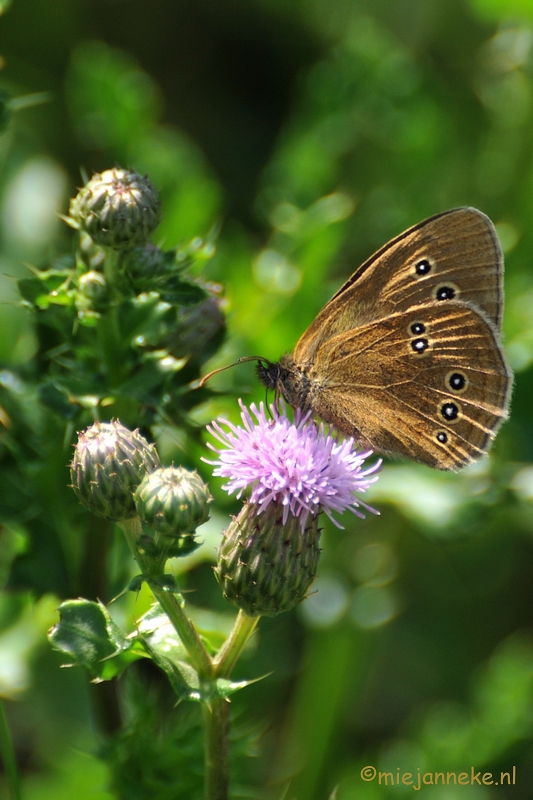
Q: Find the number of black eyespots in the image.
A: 7